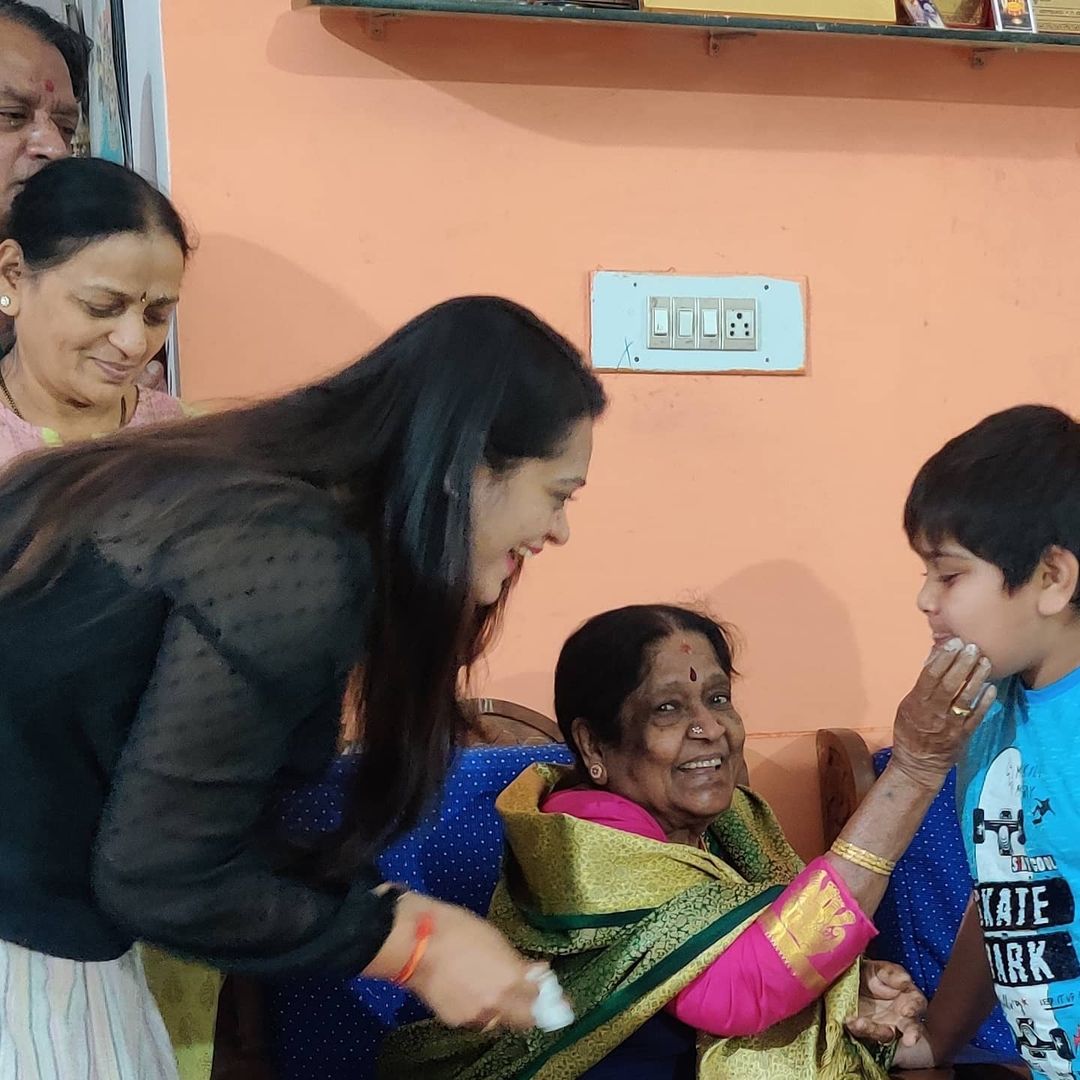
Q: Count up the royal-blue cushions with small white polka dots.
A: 2